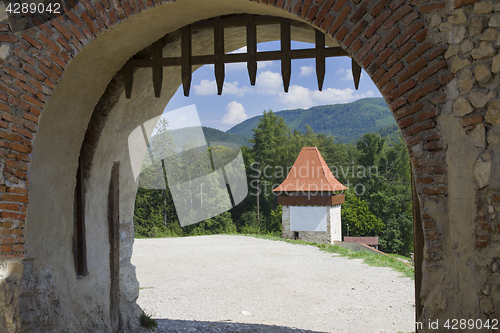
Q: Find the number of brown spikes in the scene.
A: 8